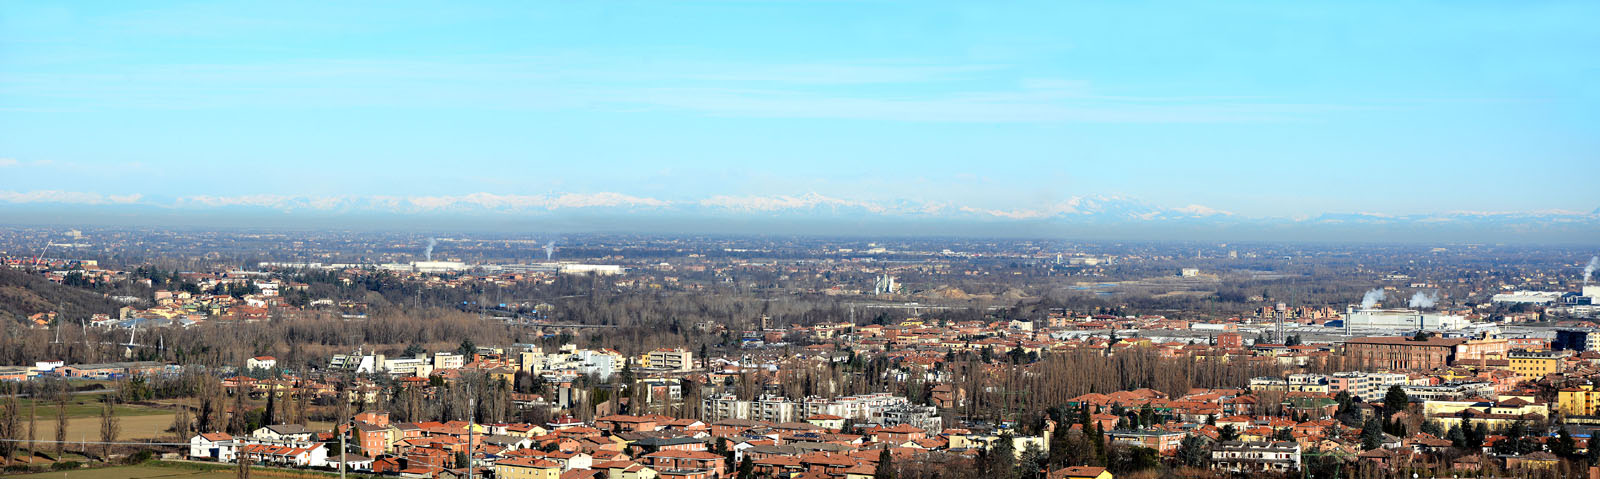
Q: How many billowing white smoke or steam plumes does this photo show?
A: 5